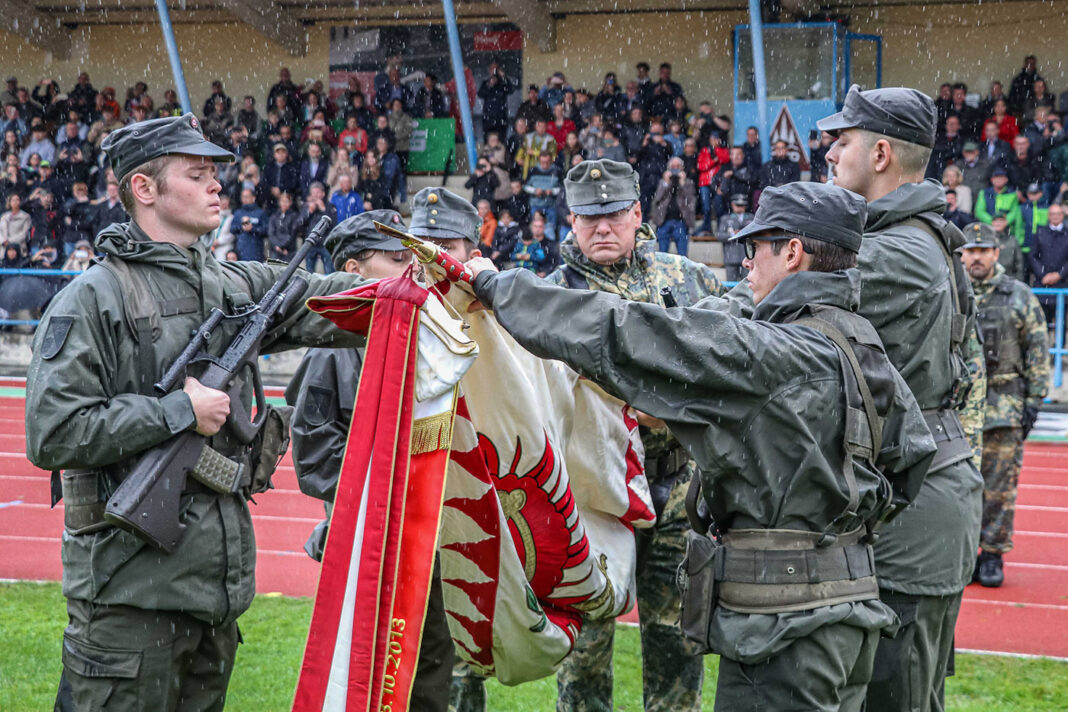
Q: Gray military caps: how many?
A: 7